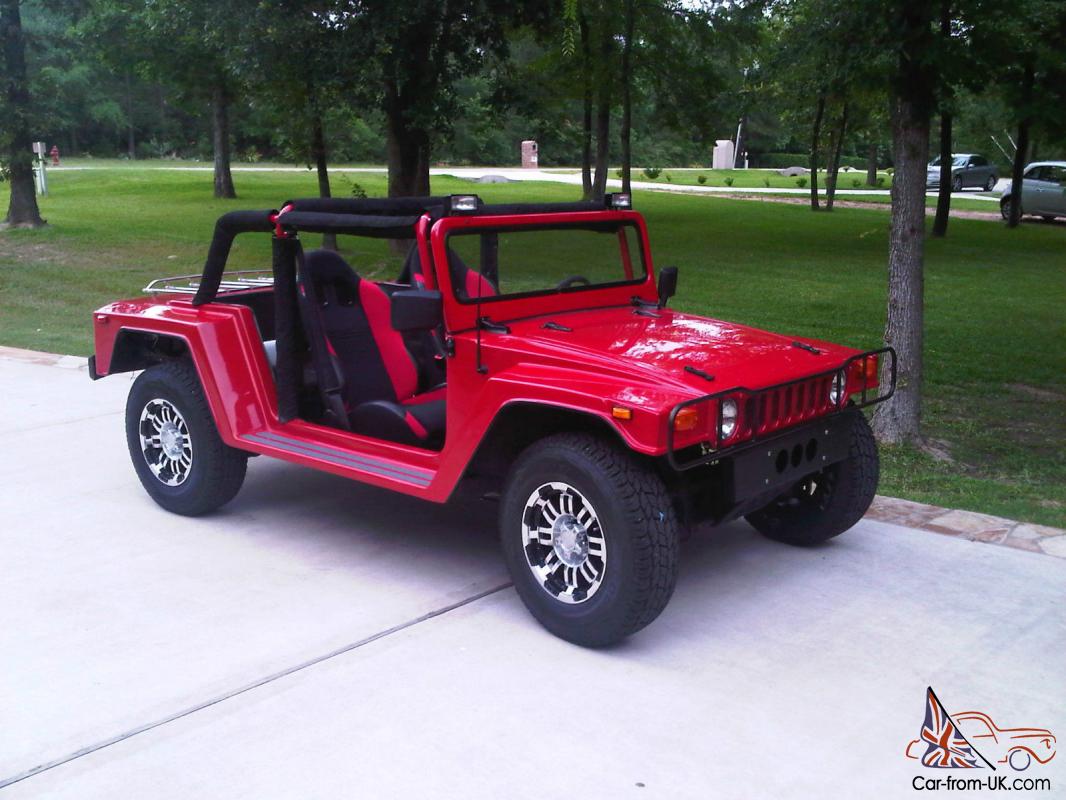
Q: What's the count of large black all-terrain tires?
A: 3